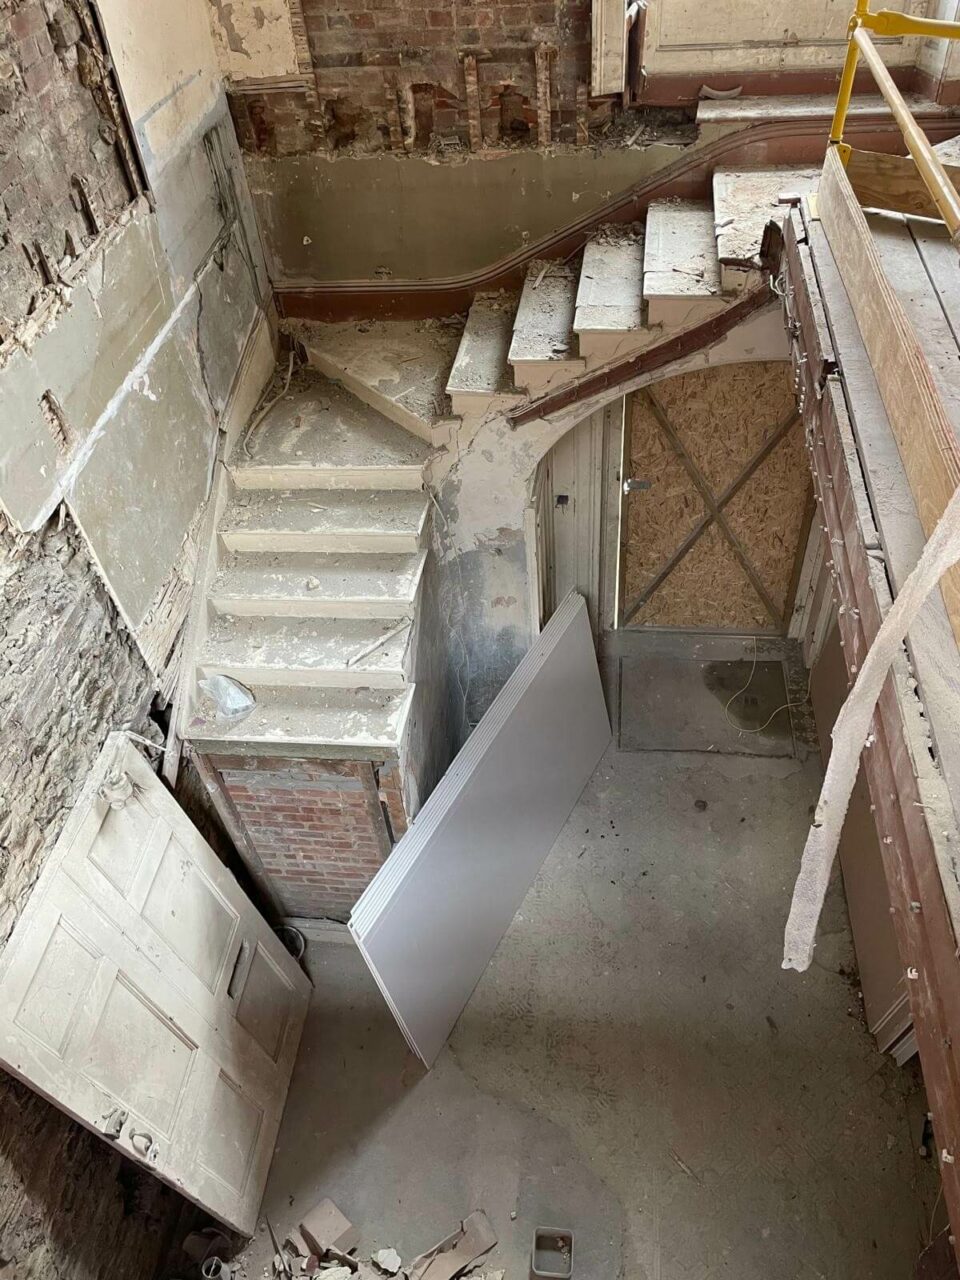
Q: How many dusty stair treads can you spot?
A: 11